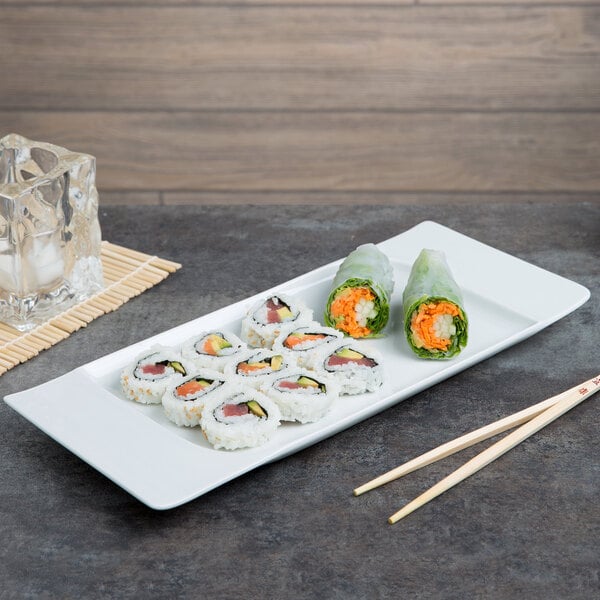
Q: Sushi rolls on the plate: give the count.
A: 9